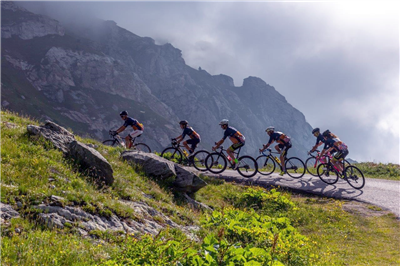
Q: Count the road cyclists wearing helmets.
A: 6